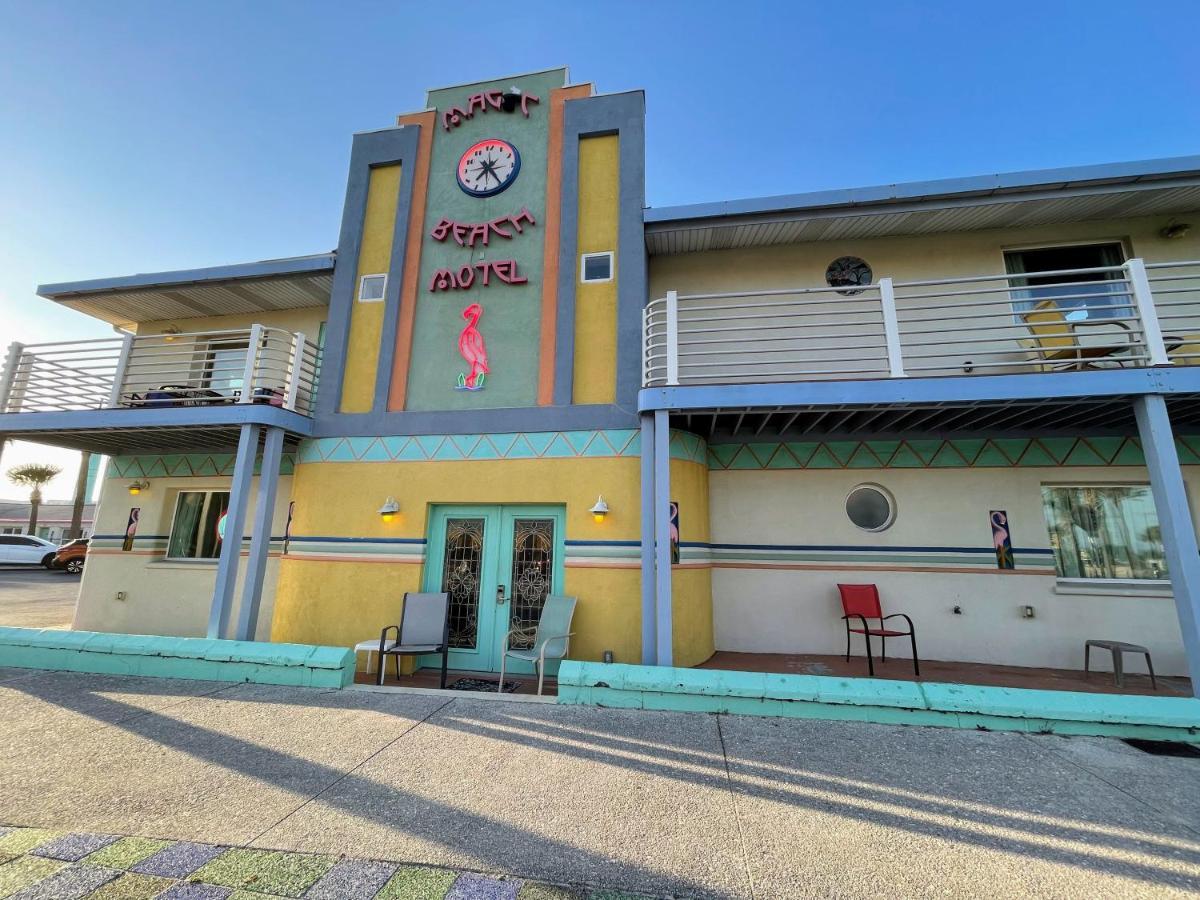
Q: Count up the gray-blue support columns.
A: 5